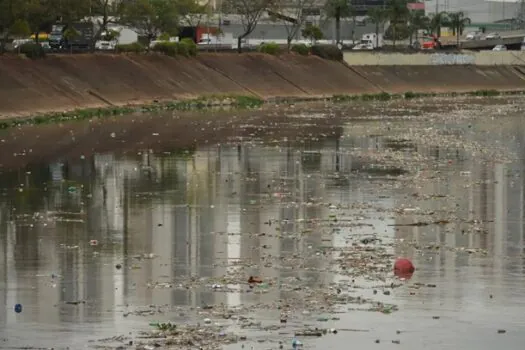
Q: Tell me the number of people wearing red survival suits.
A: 0